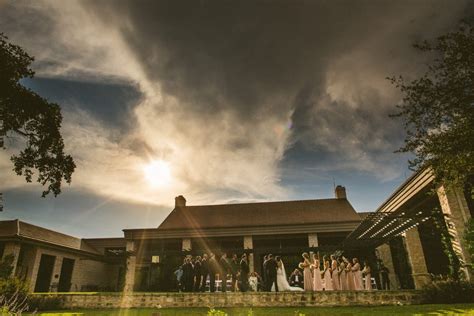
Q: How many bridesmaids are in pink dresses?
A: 8